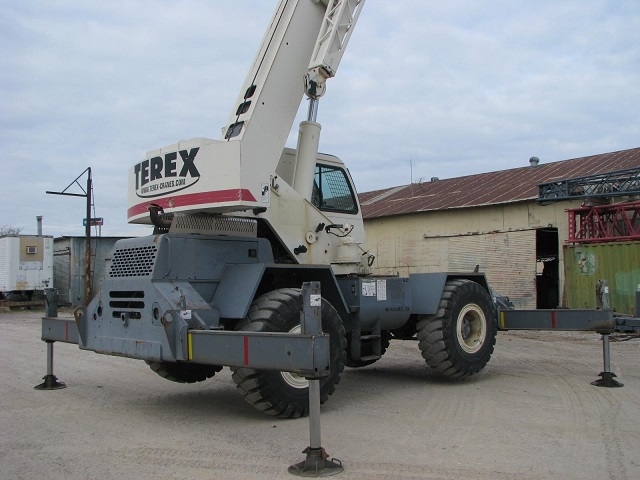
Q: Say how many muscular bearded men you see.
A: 0